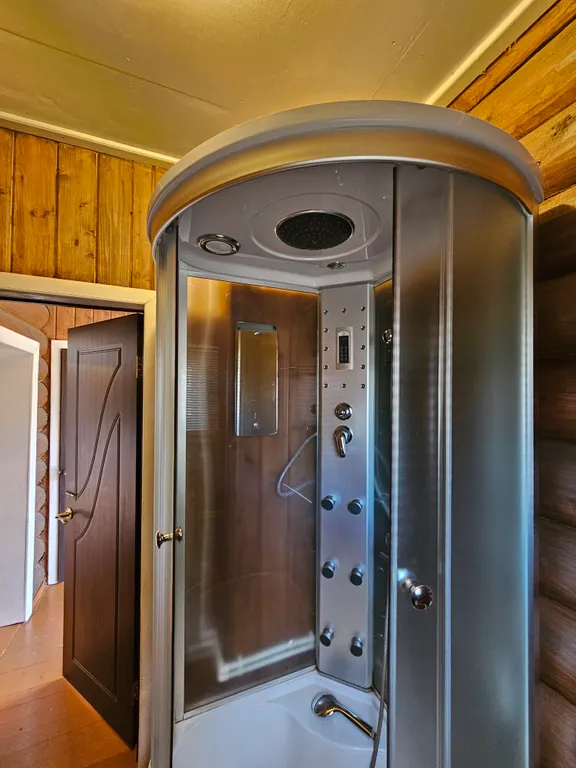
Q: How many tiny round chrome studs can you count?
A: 12